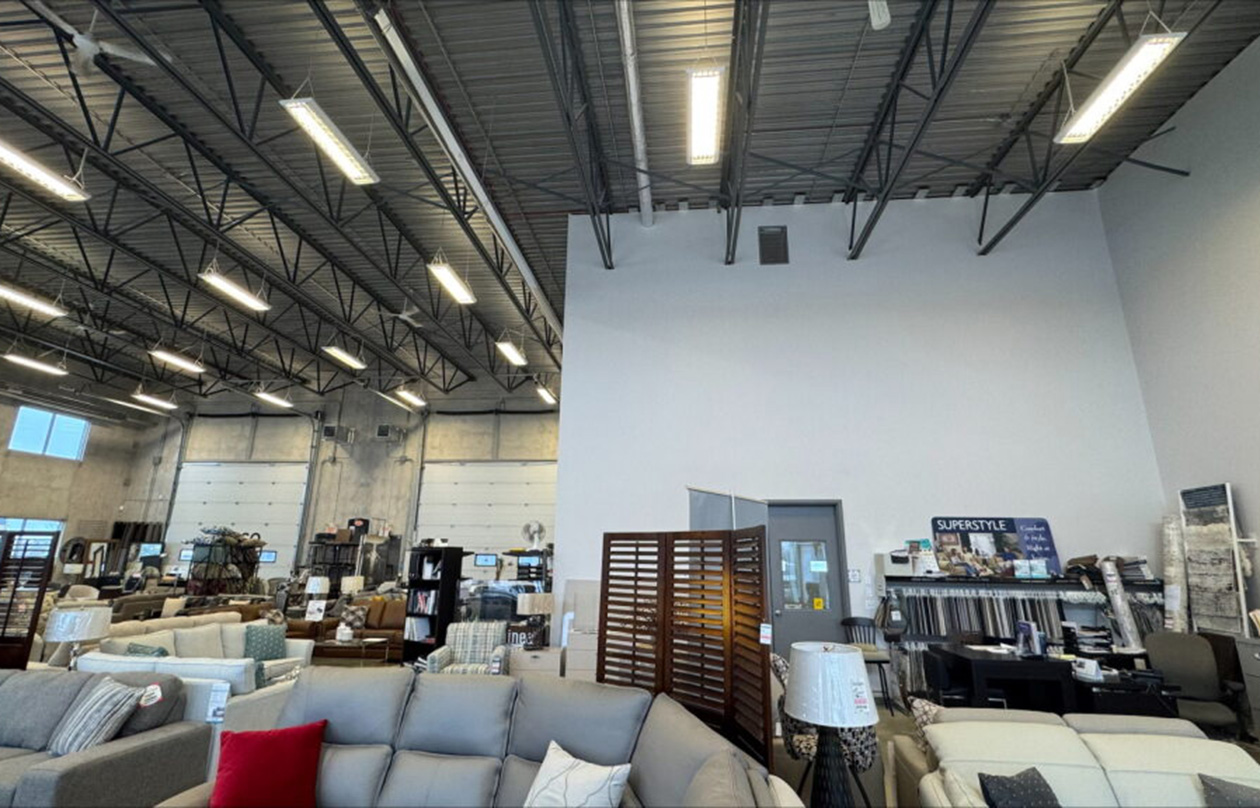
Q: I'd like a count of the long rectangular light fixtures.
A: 15